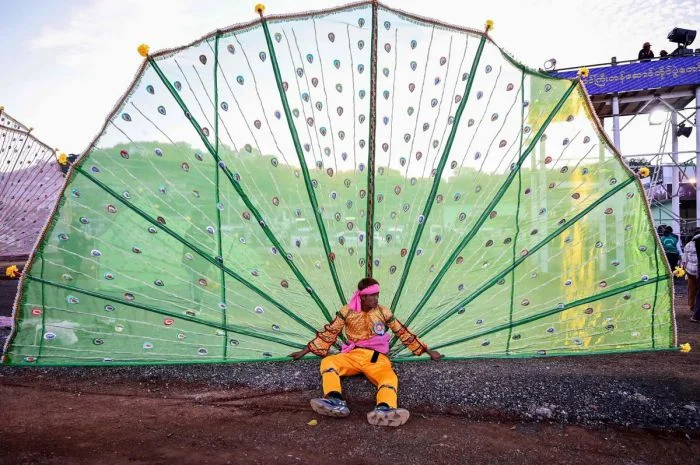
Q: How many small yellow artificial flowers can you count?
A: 9